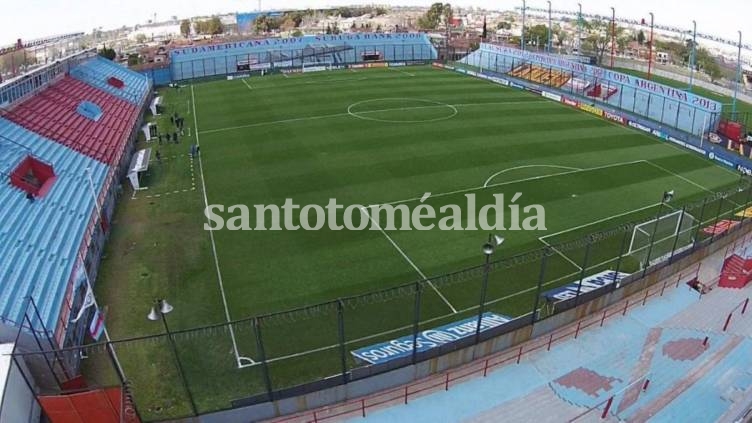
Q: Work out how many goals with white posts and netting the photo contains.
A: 2